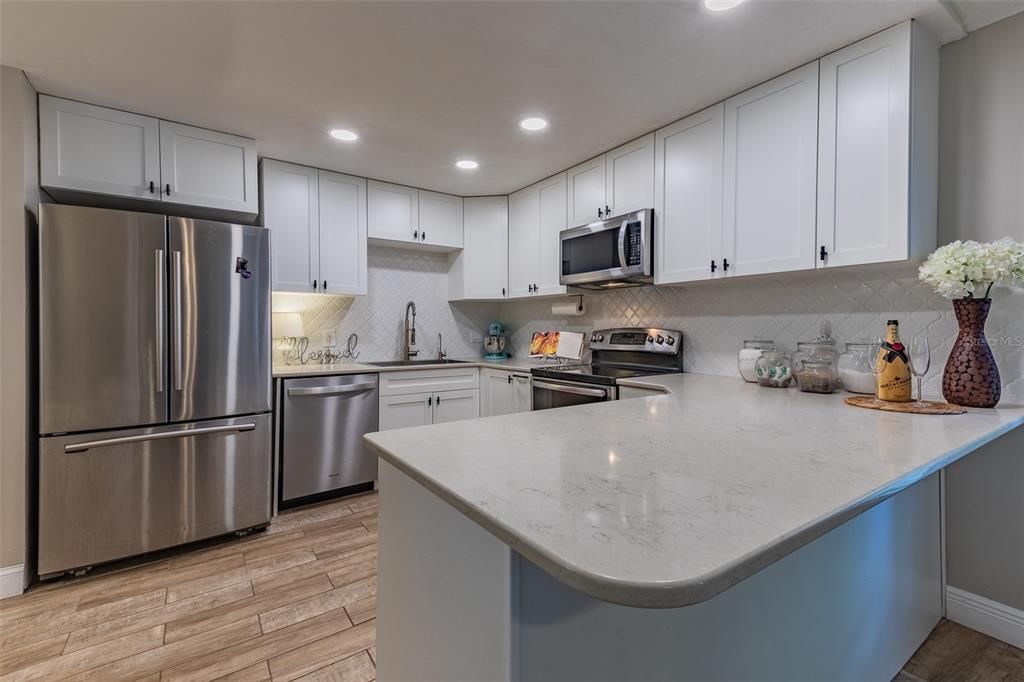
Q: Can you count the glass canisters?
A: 5